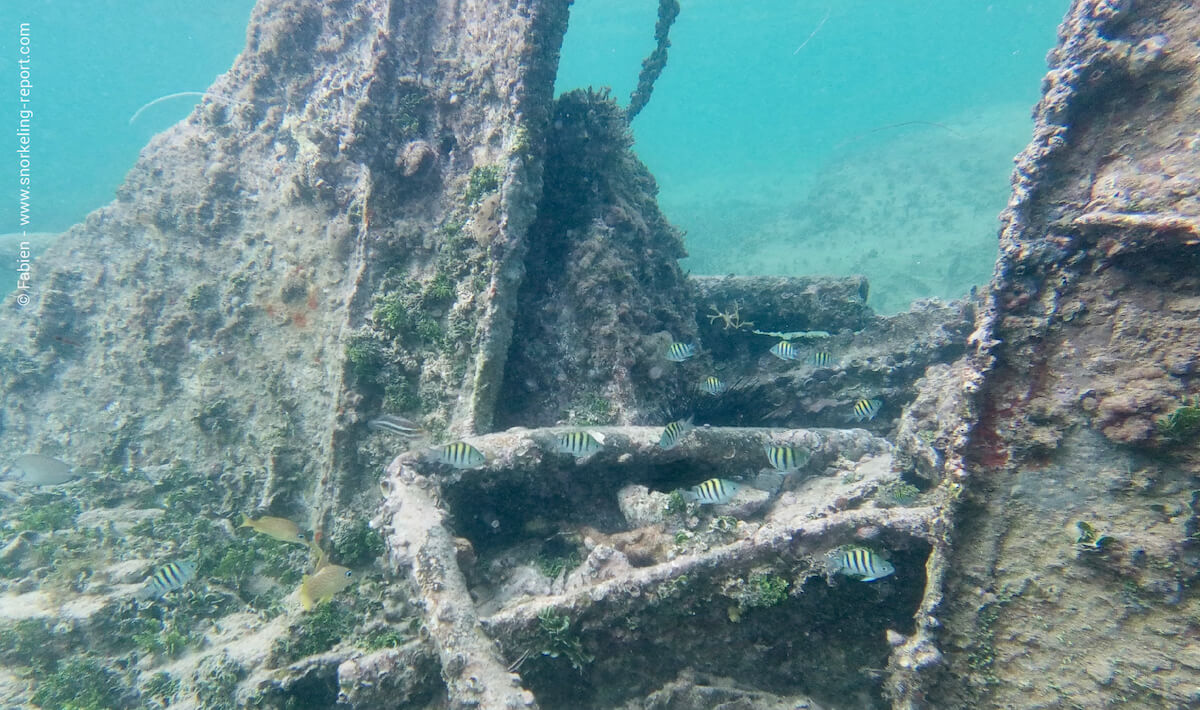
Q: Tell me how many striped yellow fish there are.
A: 12